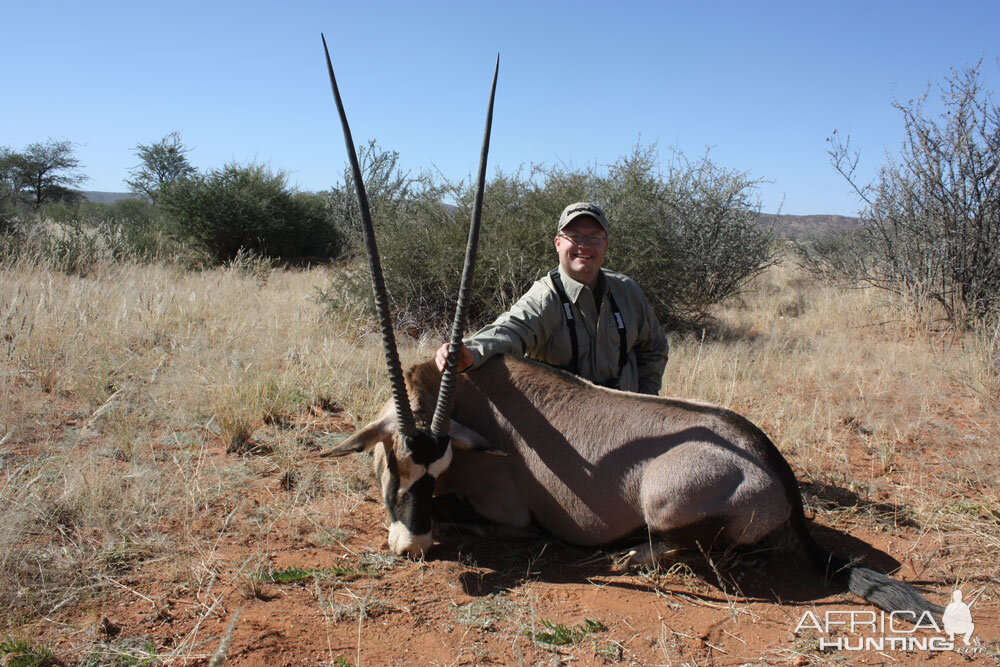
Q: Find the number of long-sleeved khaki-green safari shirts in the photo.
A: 1